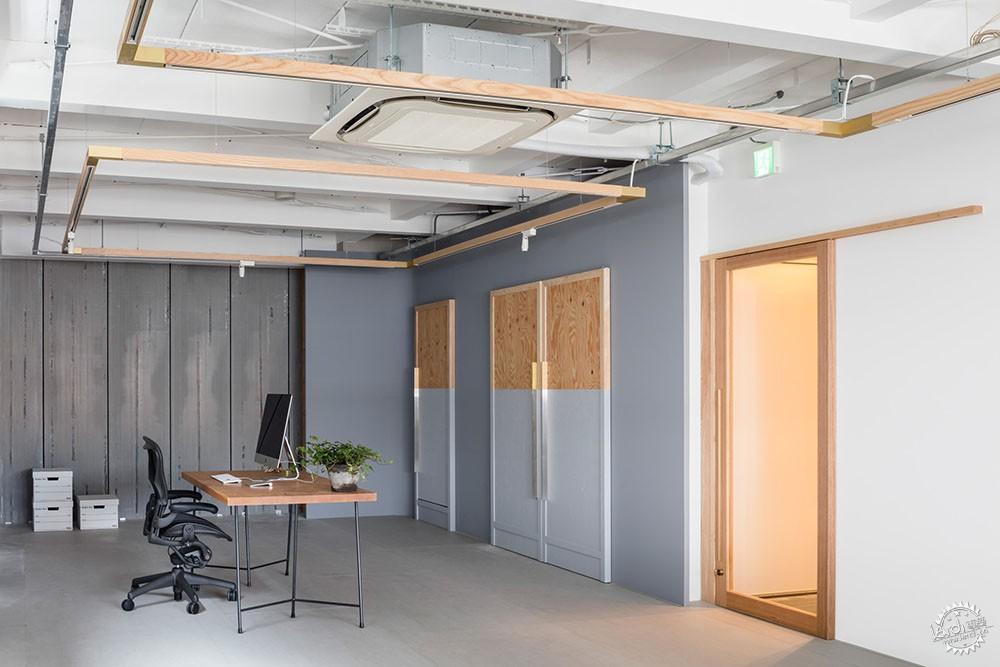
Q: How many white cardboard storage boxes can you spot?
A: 3